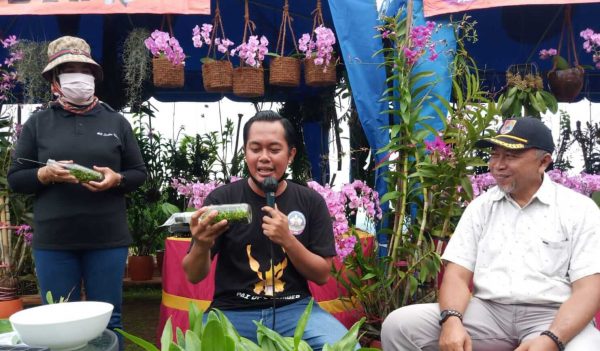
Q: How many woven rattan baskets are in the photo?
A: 5